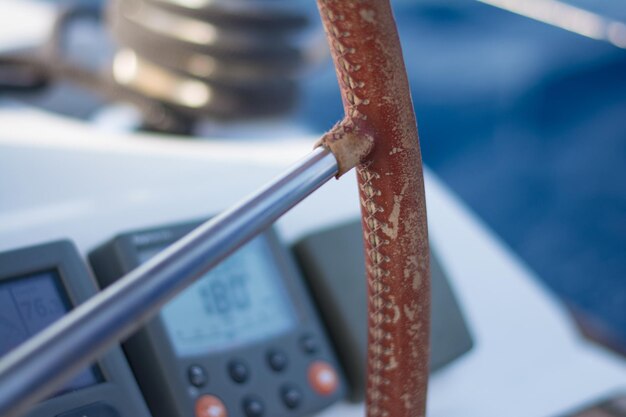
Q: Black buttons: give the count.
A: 6